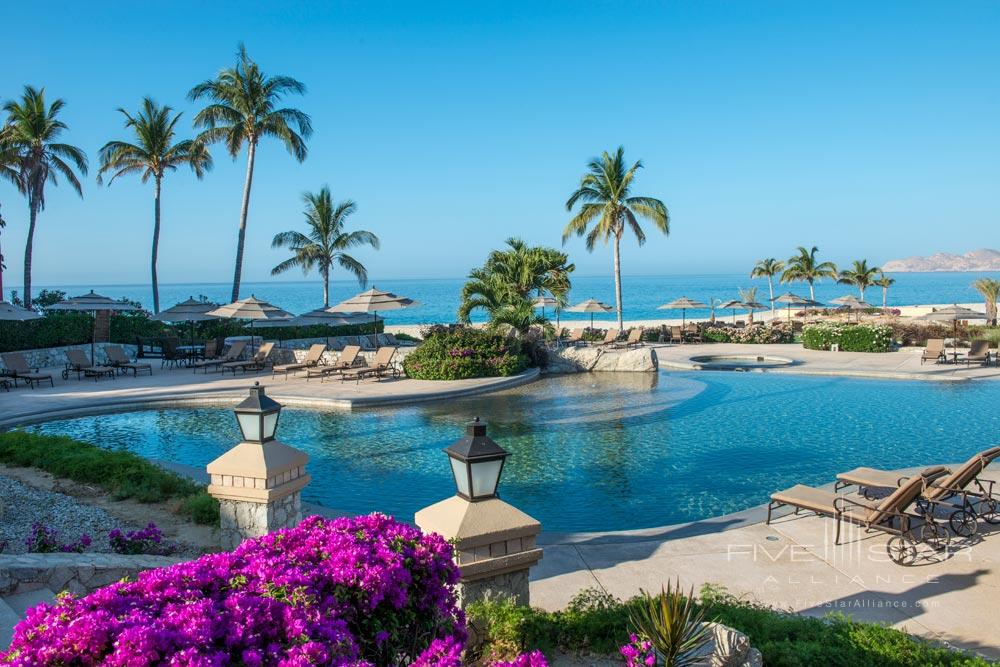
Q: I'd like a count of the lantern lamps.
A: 2